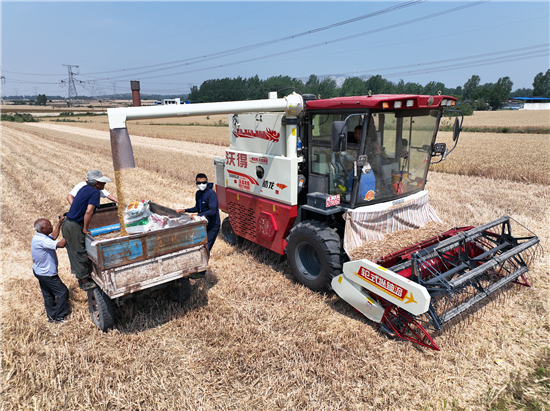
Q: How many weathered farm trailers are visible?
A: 1